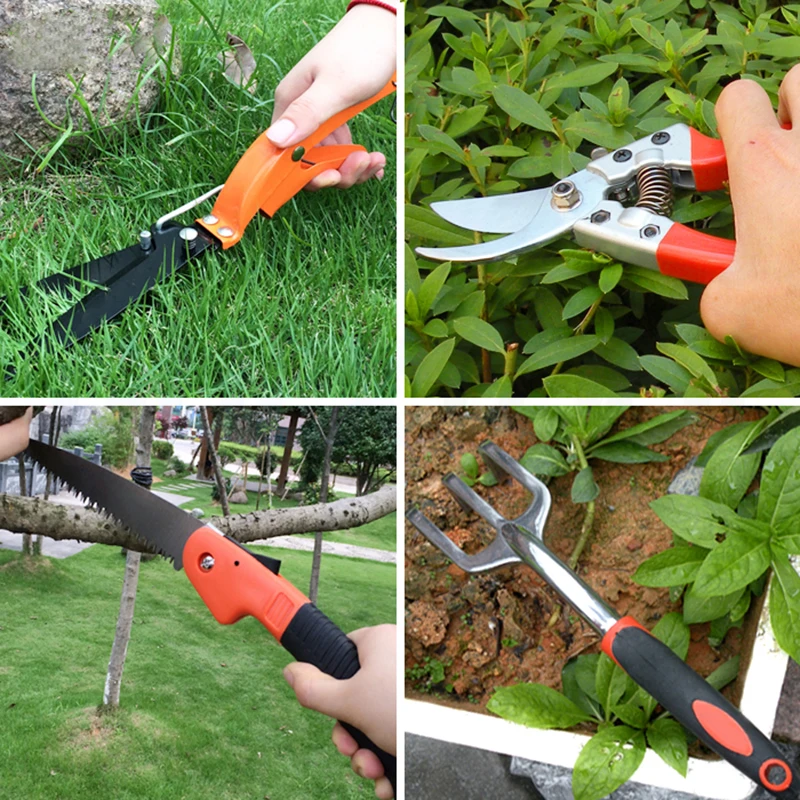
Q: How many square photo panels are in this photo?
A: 4